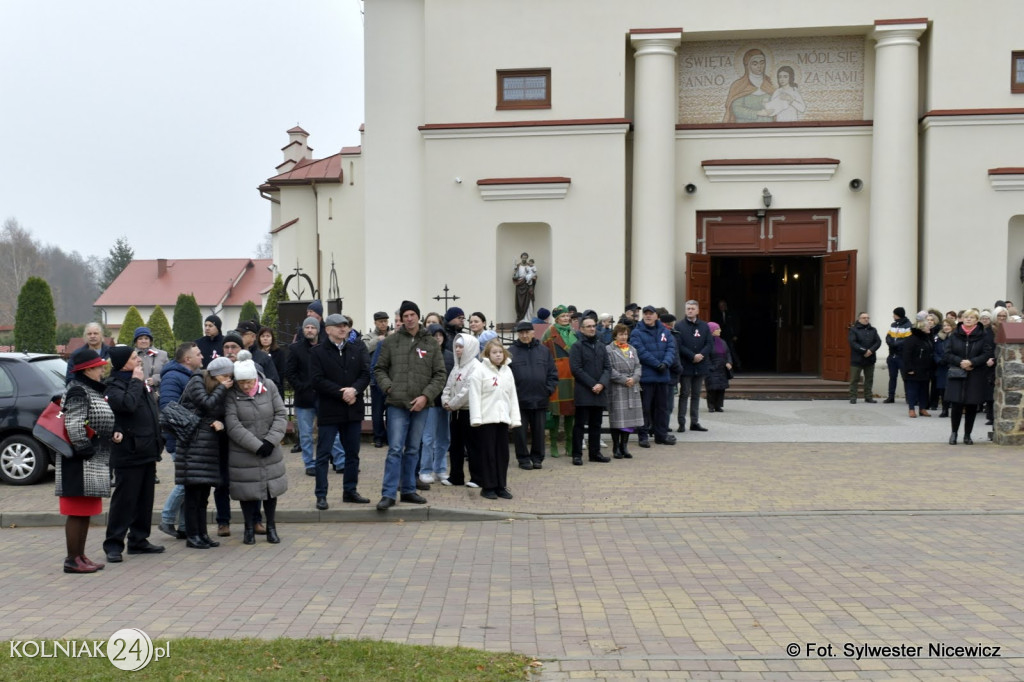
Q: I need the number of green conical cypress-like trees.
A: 6